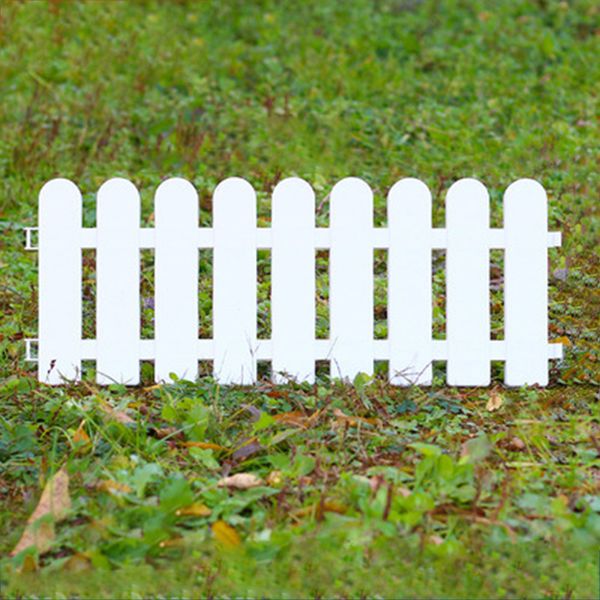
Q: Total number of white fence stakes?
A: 9